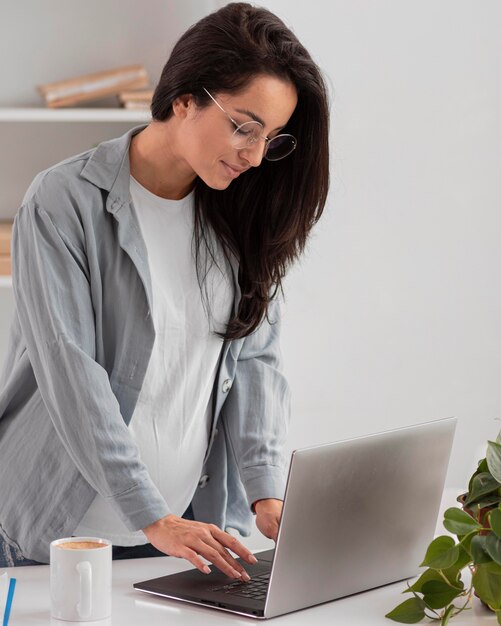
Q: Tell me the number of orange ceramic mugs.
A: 0